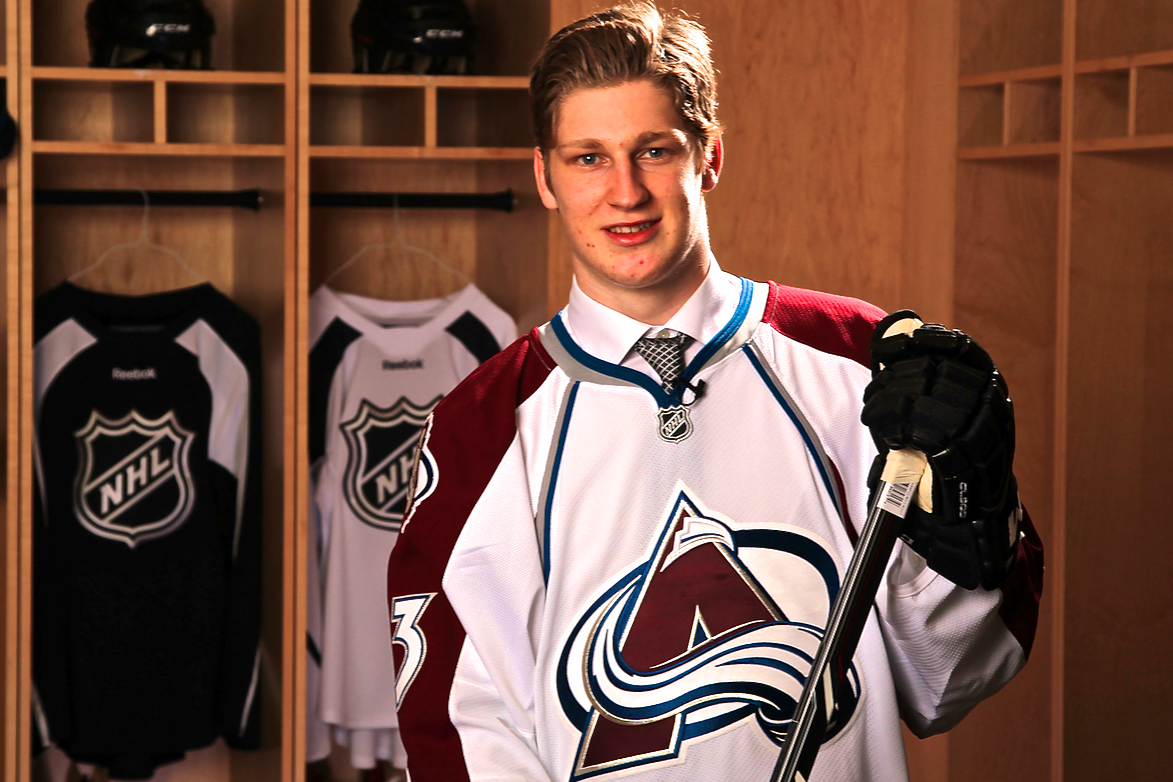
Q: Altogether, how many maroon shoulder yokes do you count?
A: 2